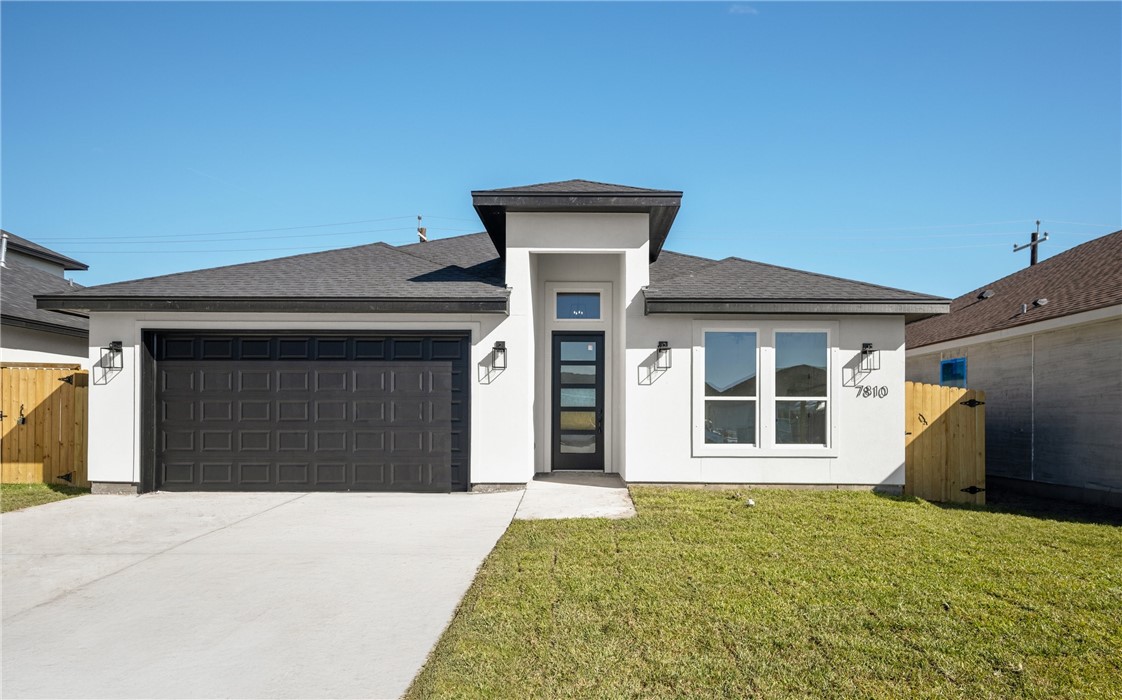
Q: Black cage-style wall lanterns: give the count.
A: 4